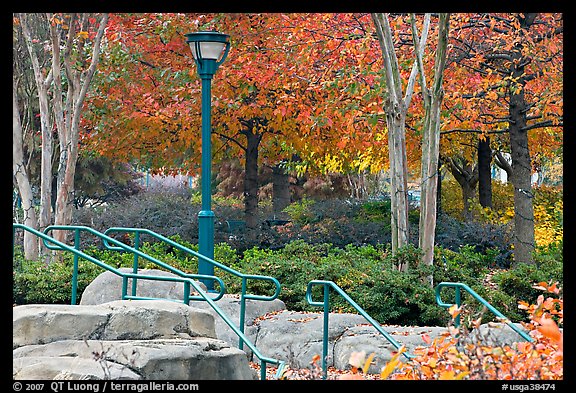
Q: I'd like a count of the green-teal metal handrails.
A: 5